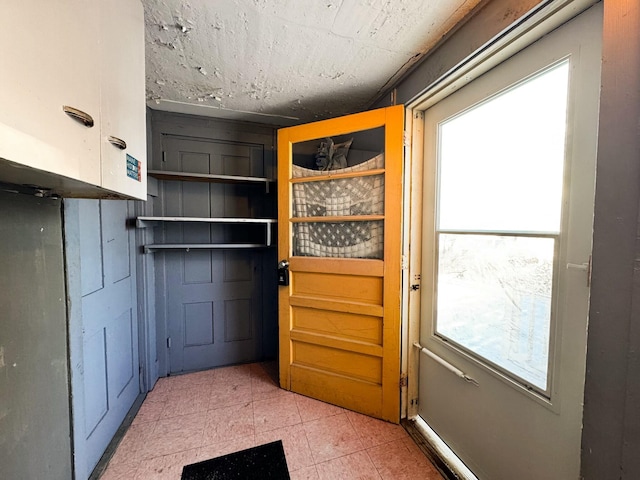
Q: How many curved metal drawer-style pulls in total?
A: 2